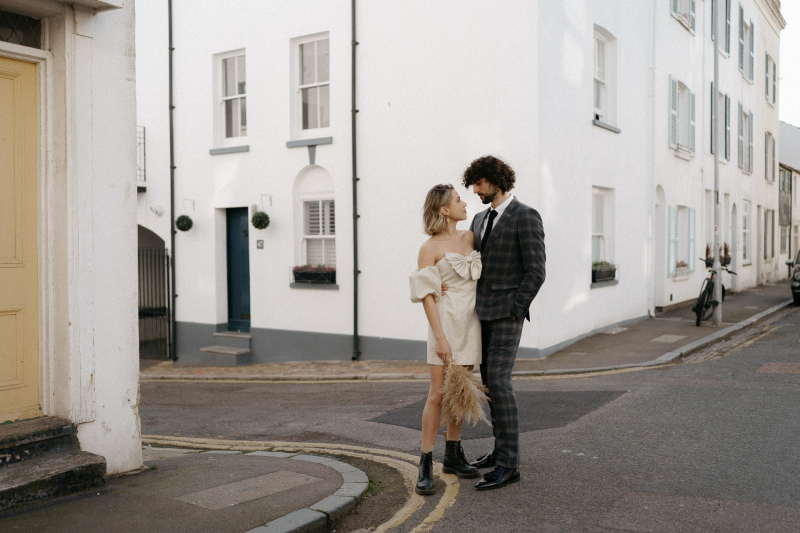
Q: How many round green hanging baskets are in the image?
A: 2